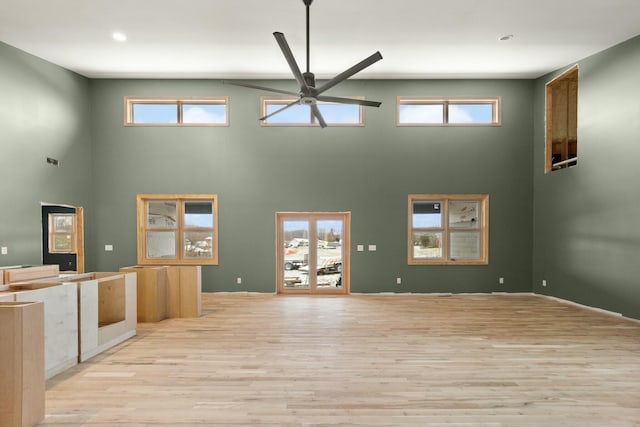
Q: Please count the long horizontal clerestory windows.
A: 3